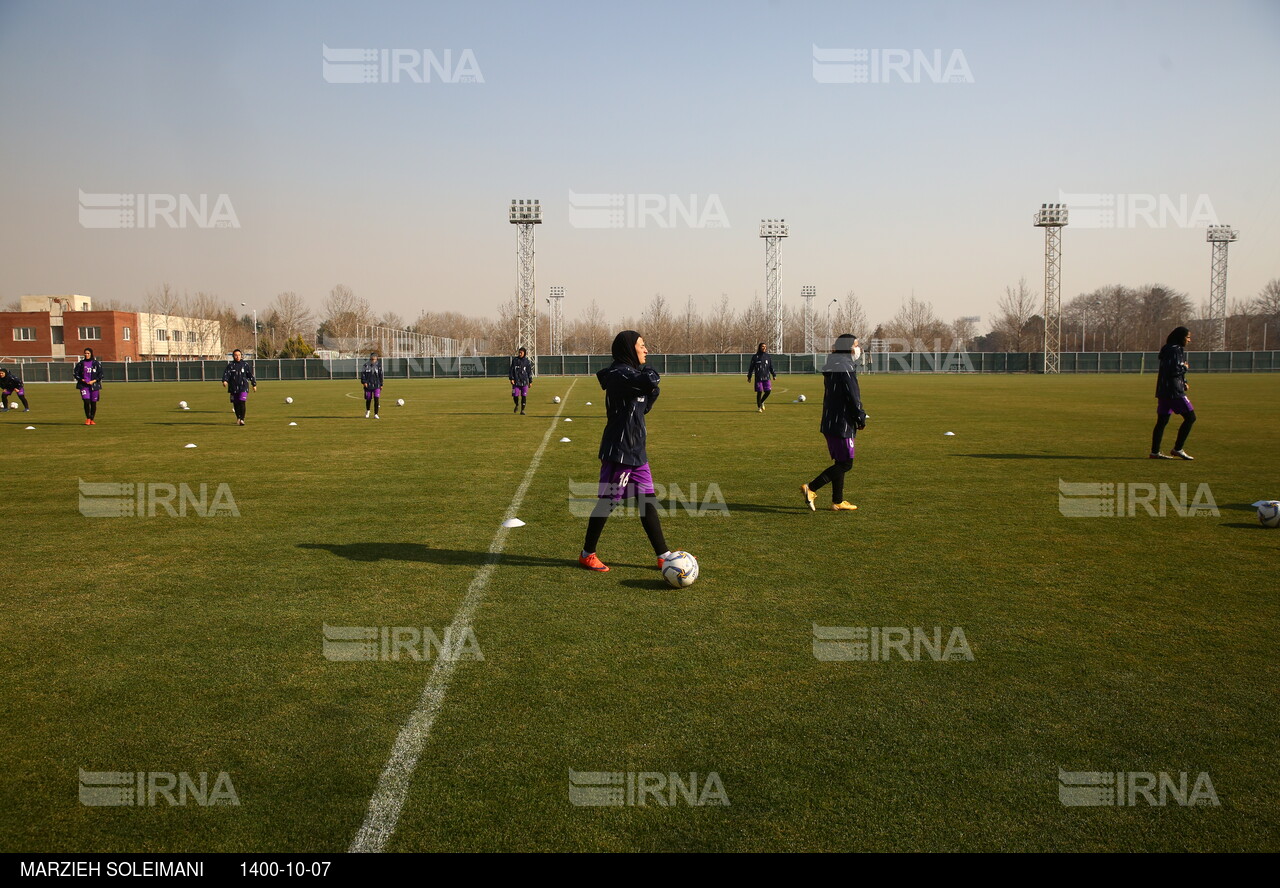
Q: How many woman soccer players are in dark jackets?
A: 9